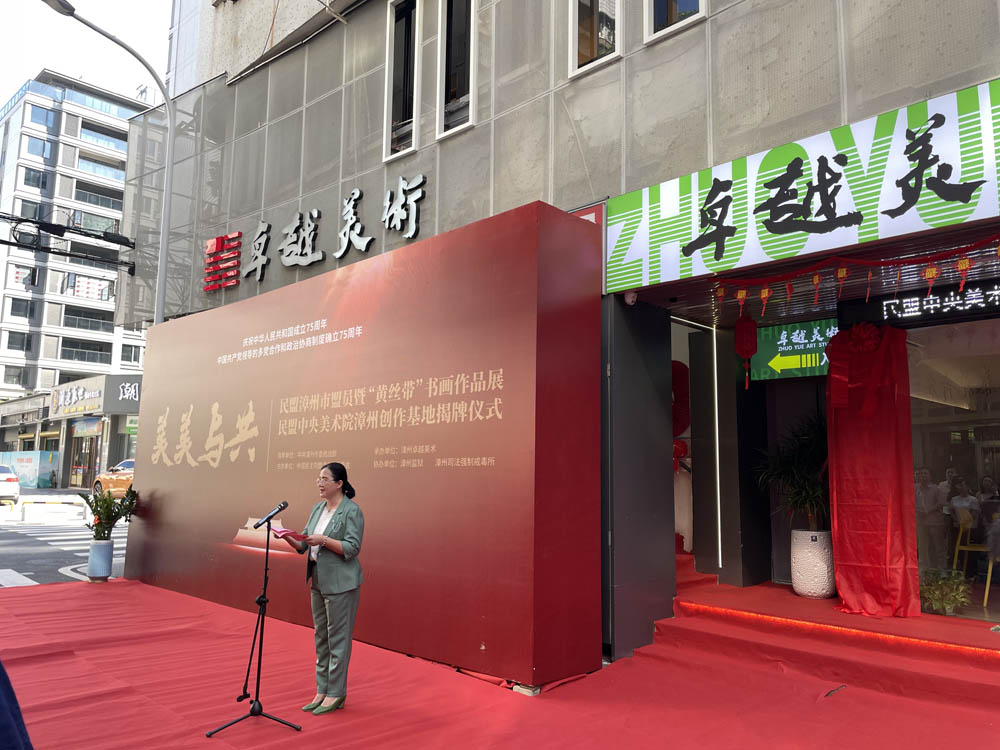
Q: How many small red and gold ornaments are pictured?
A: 11